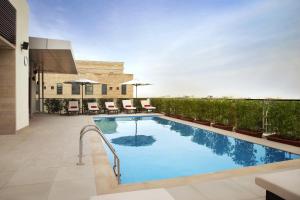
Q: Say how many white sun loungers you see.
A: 5